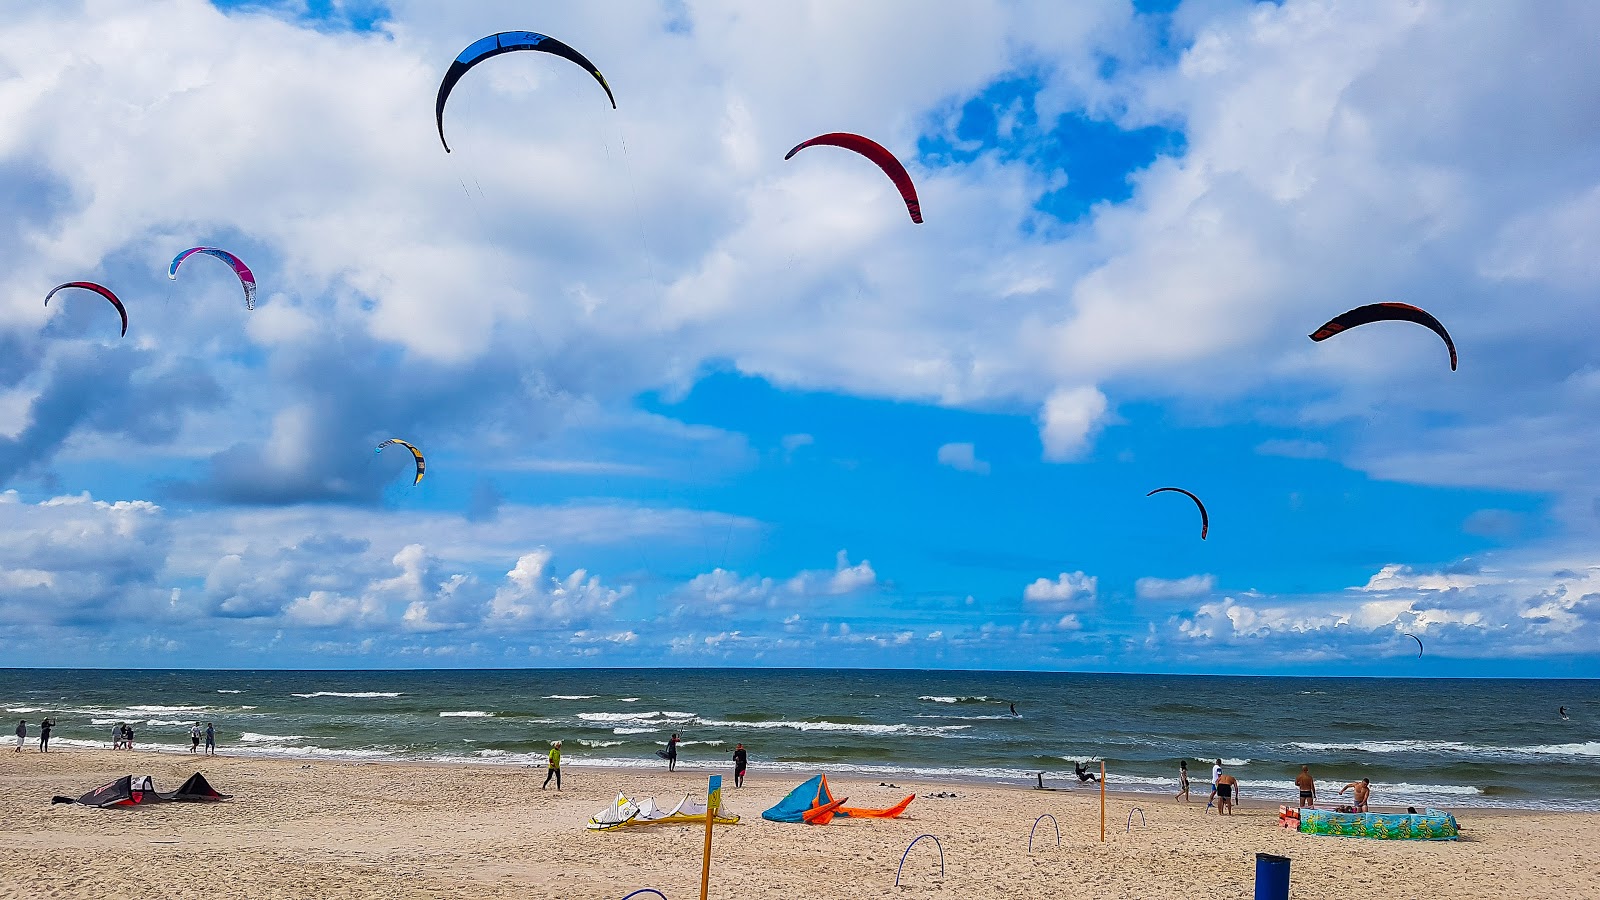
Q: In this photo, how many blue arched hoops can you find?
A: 4